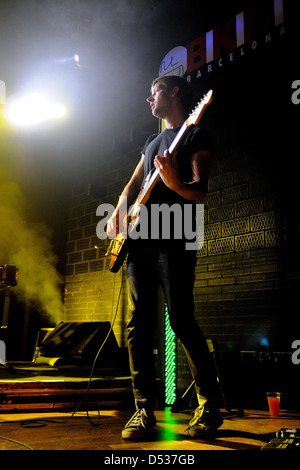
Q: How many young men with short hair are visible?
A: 1